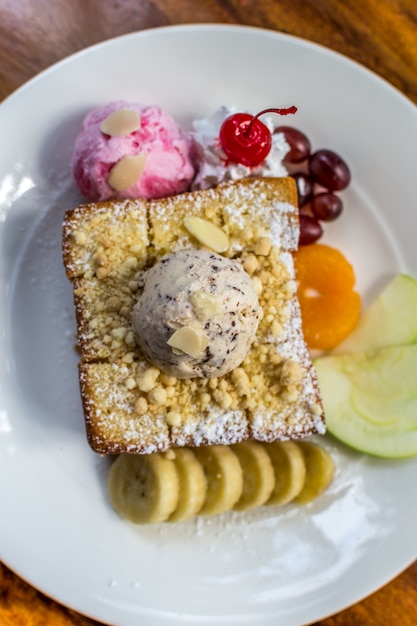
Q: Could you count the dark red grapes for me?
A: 5